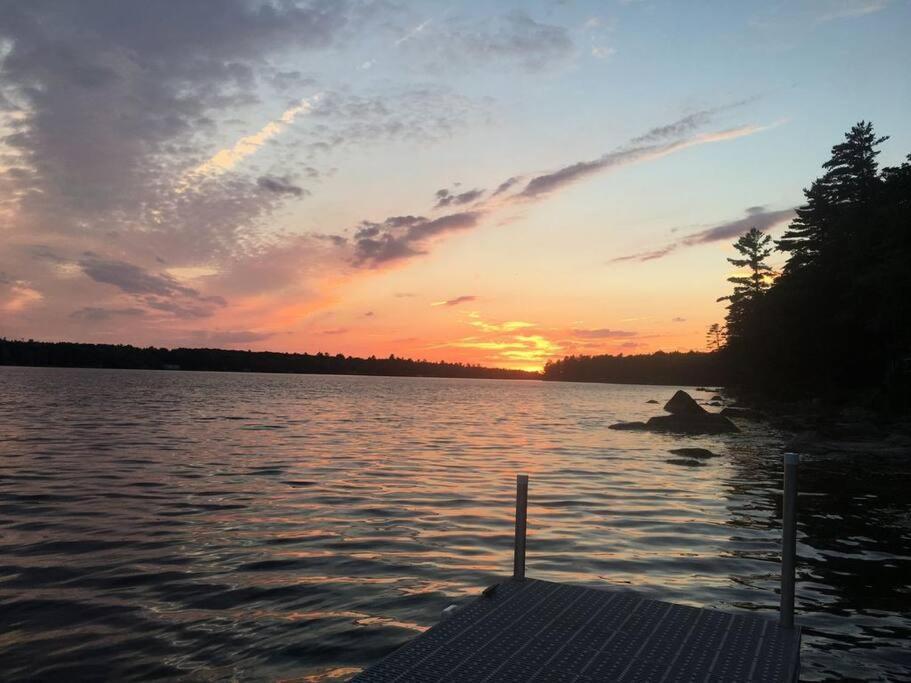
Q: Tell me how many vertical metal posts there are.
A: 2